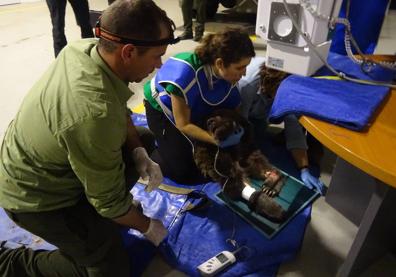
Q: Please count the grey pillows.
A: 0